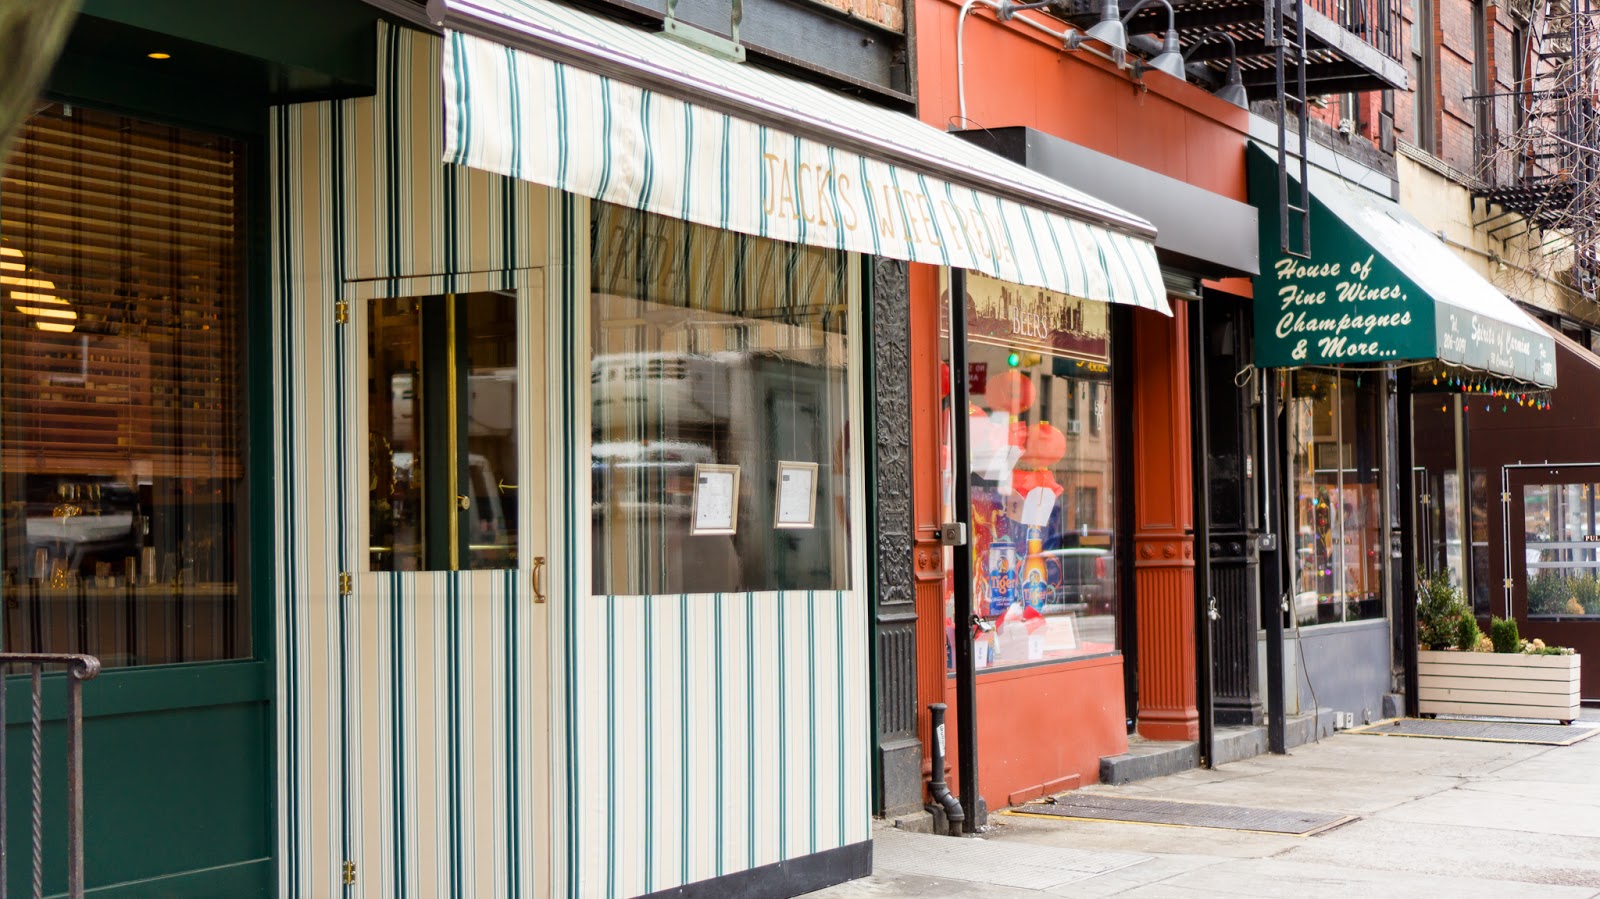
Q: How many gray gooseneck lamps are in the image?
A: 3